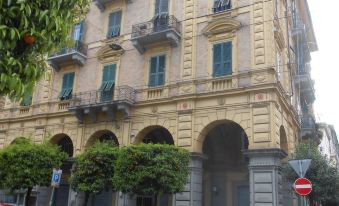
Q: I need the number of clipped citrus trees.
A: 3